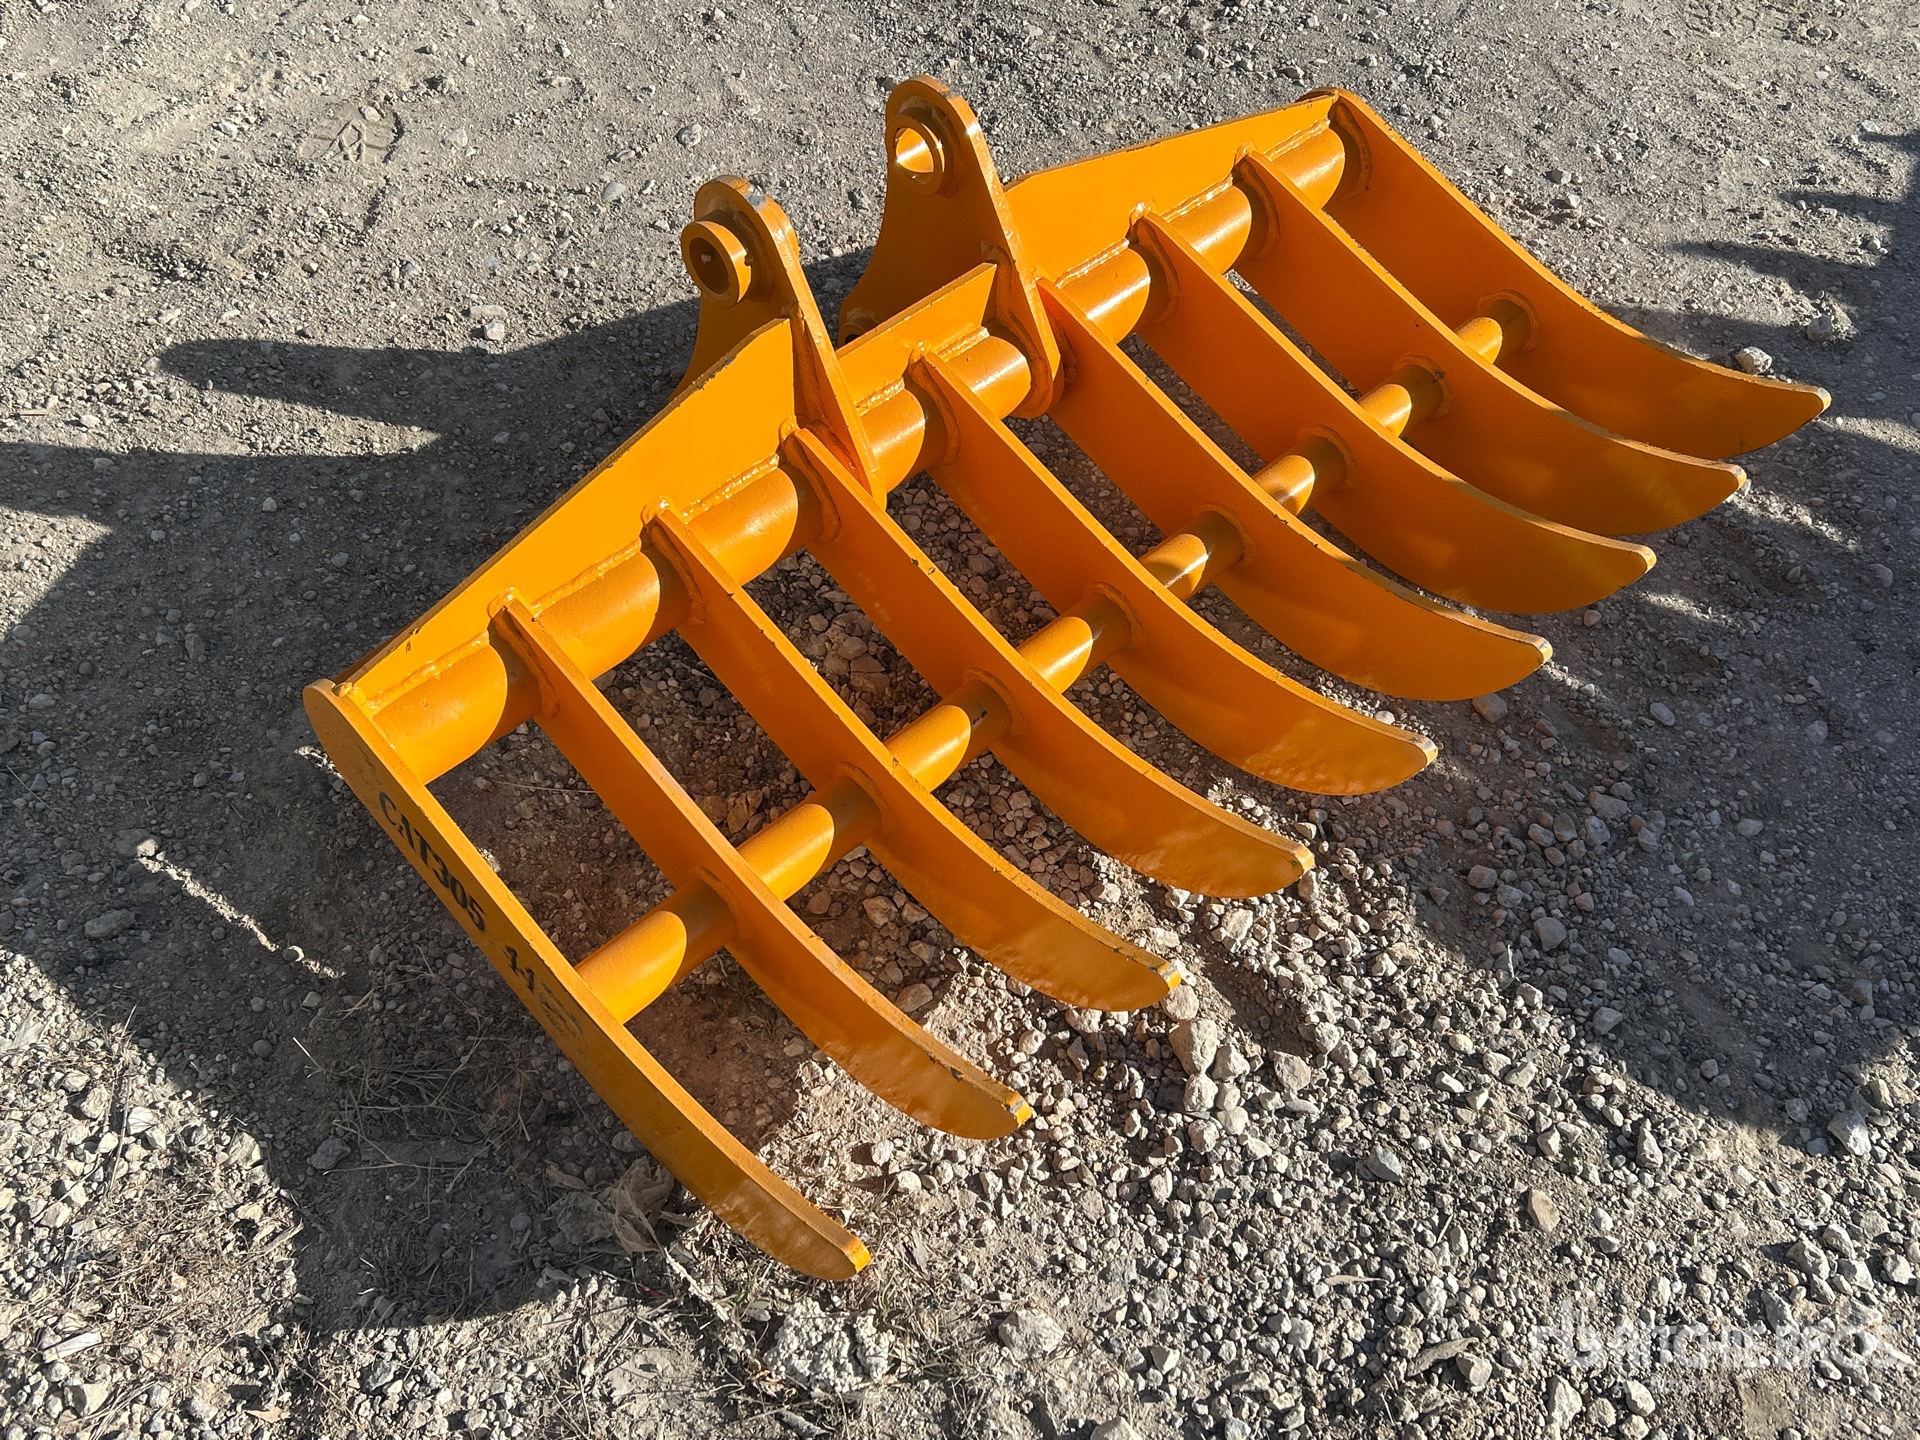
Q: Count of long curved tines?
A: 9